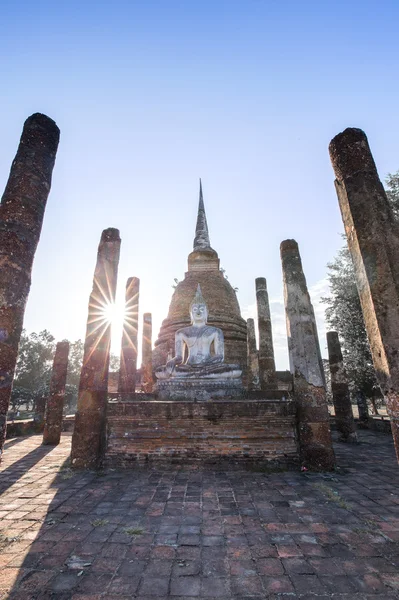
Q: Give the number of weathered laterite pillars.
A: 10